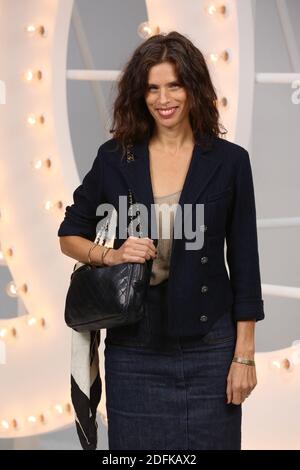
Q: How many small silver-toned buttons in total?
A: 4